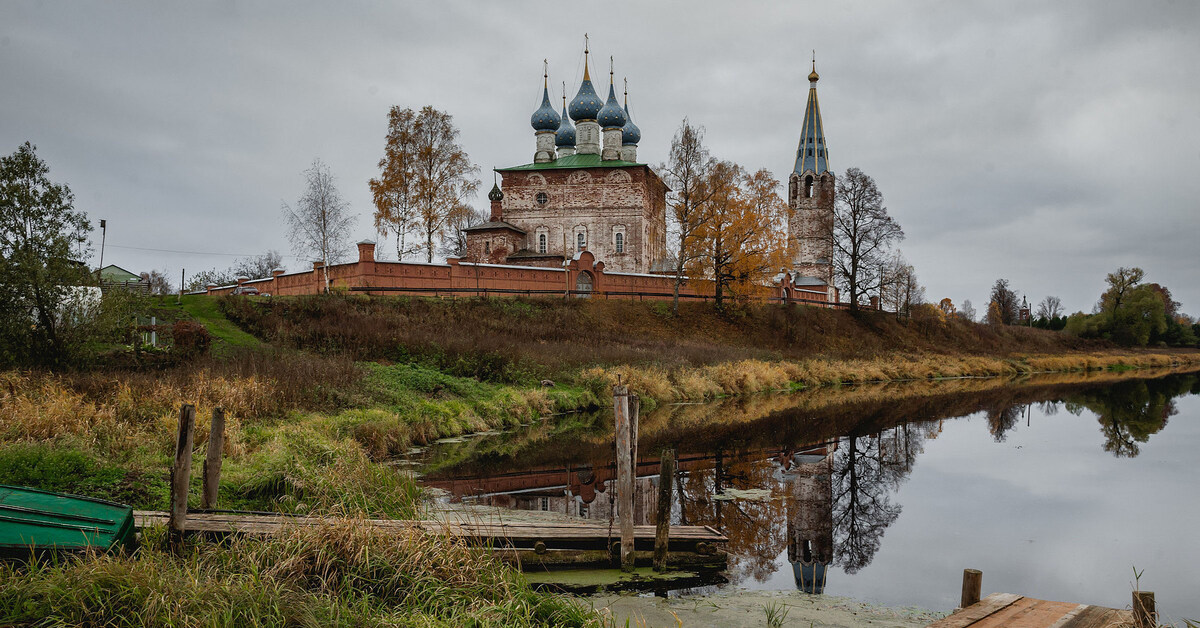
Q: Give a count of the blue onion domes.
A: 5